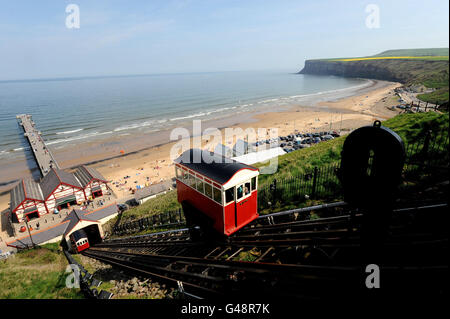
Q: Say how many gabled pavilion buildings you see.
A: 3